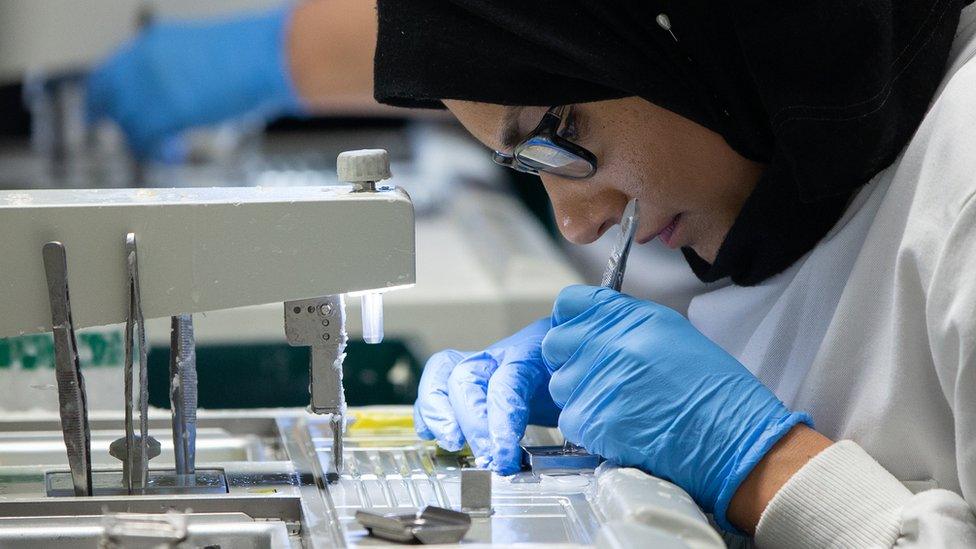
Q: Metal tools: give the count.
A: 4